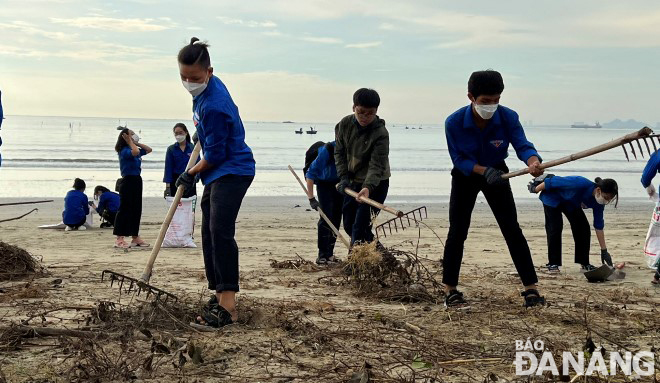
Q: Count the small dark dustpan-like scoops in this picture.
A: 1